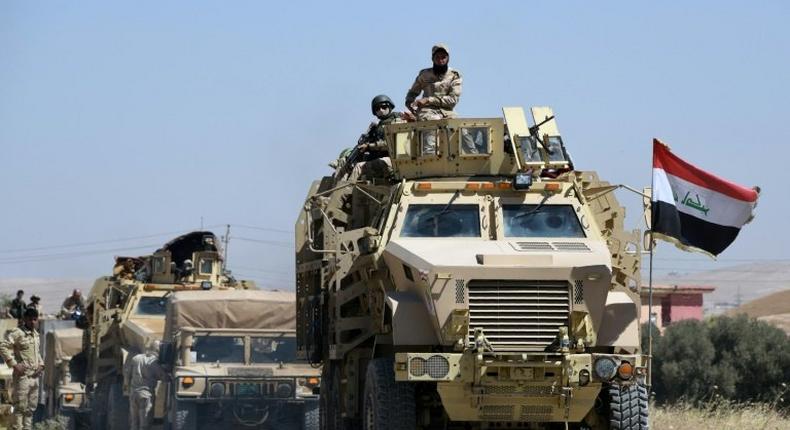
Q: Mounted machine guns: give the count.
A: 1